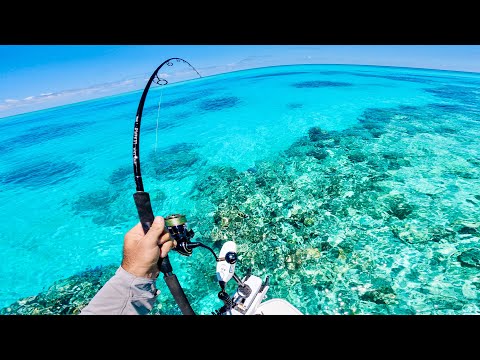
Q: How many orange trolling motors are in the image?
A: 0